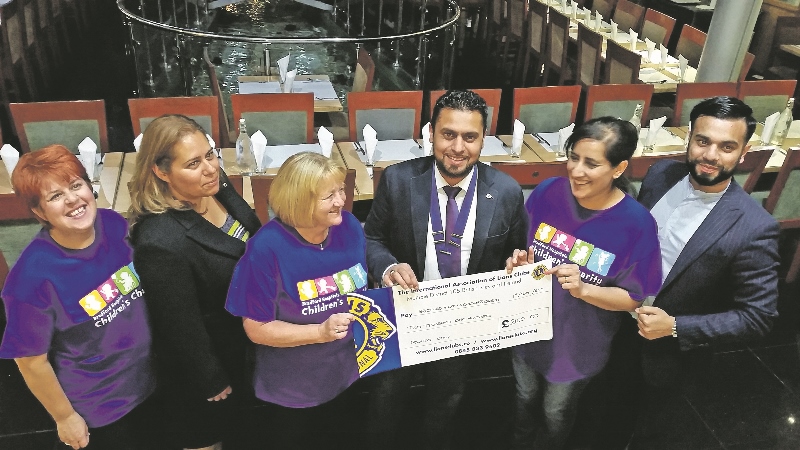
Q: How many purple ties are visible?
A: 1